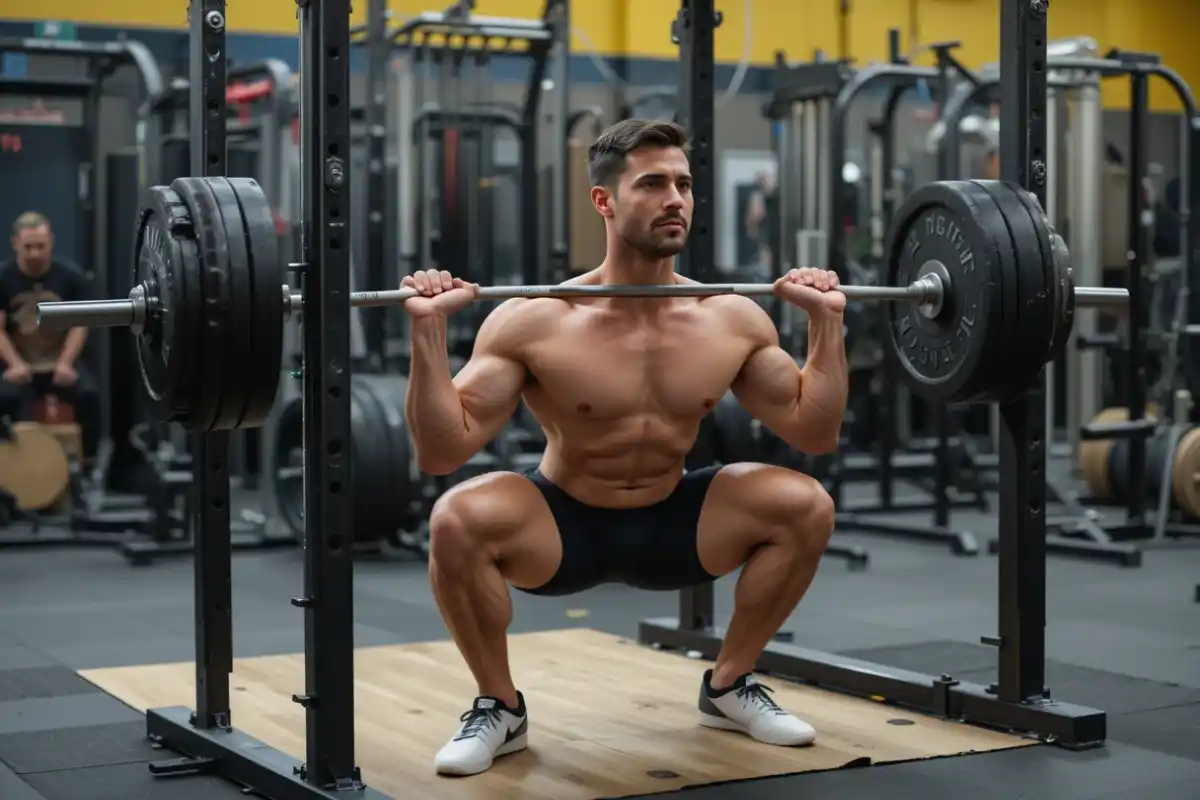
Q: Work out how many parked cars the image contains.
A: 0